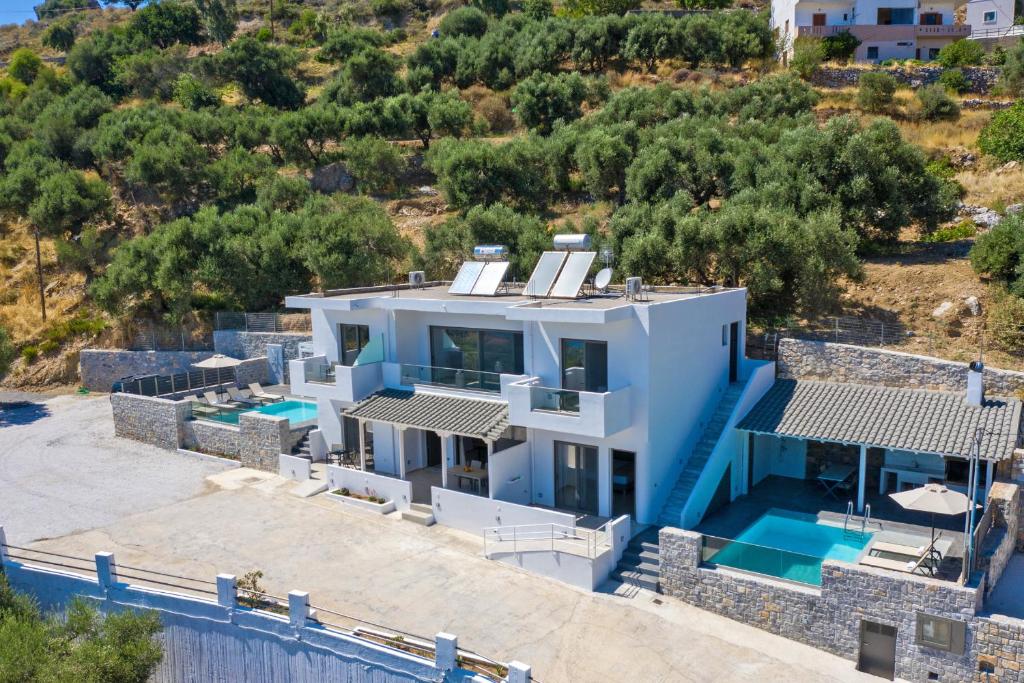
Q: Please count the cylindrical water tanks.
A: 2